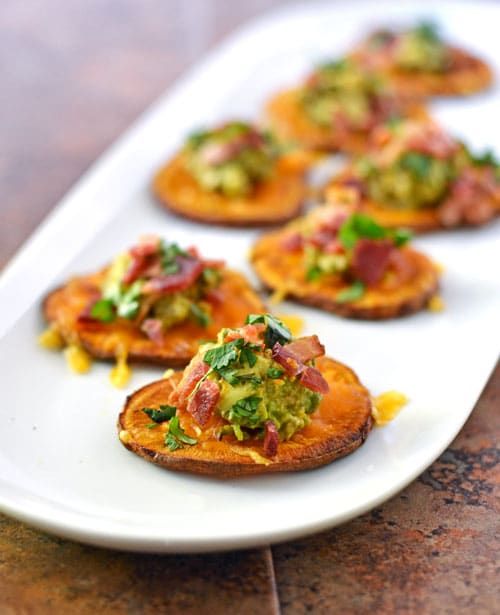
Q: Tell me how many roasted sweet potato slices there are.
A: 7